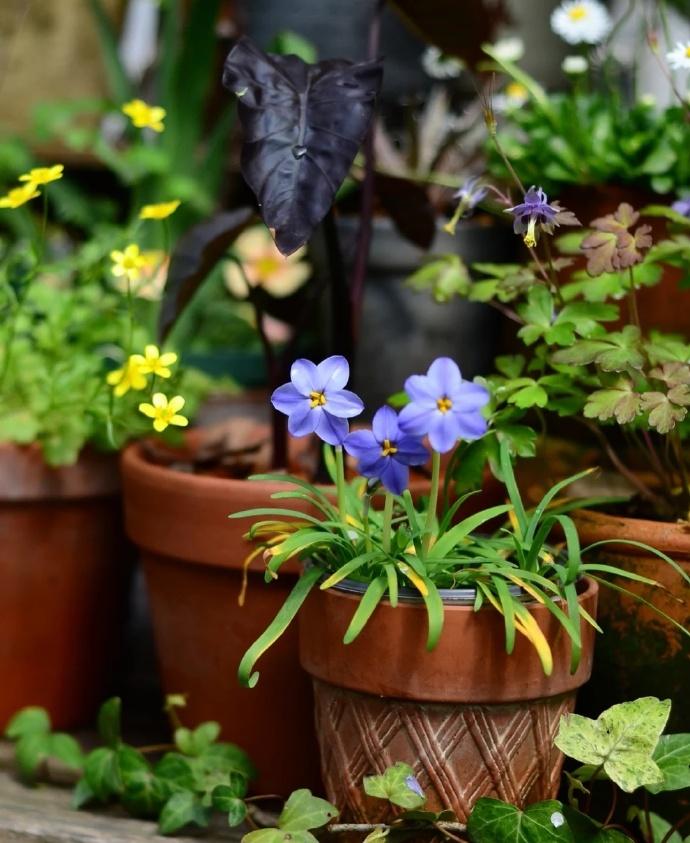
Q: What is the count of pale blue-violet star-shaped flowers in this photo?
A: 3